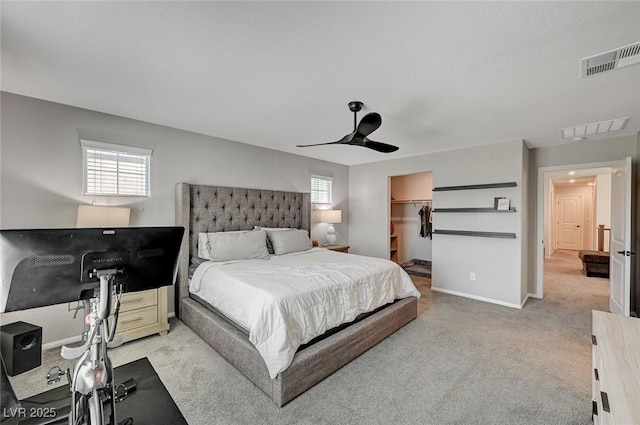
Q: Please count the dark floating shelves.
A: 3